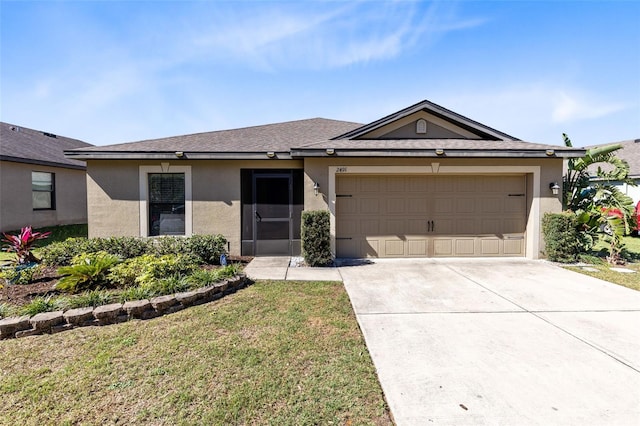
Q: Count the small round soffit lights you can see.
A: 5